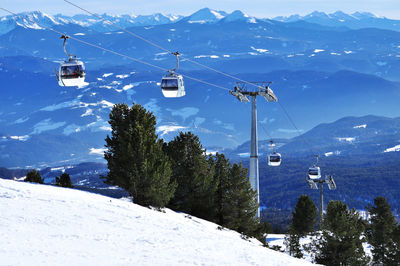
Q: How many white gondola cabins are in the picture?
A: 4